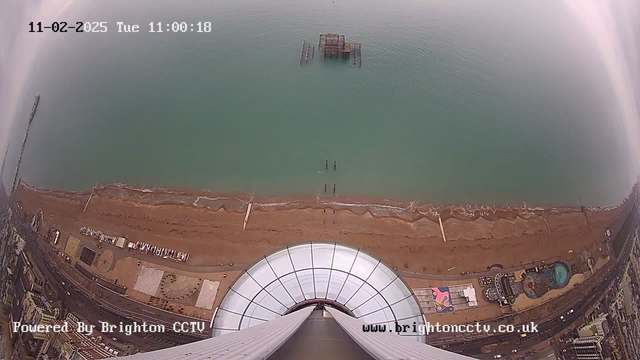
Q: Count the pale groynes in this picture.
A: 3